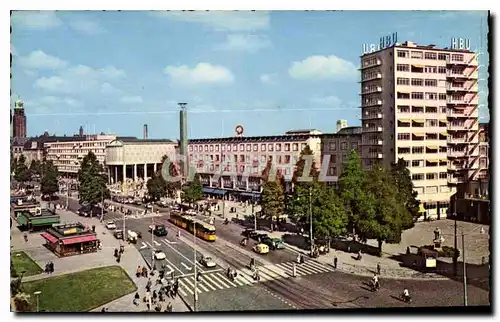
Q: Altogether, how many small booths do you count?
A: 3